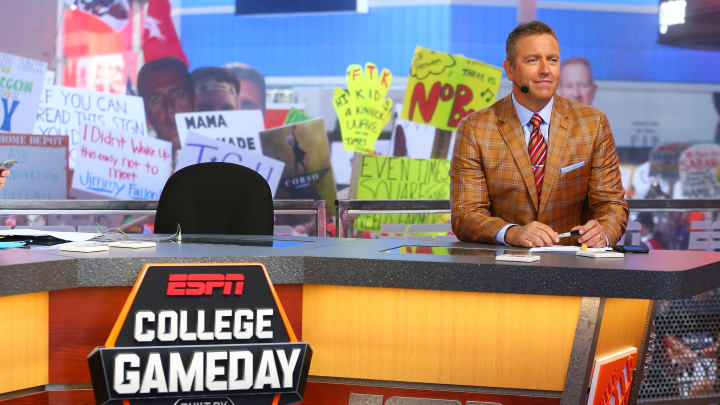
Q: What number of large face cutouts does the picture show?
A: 4